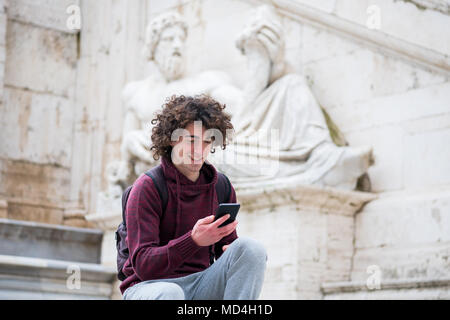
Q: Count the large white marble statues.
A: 1